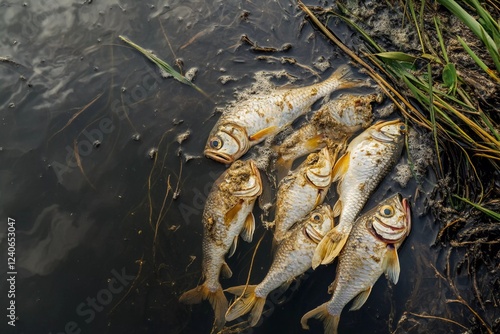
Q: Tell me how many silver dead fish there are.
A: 7